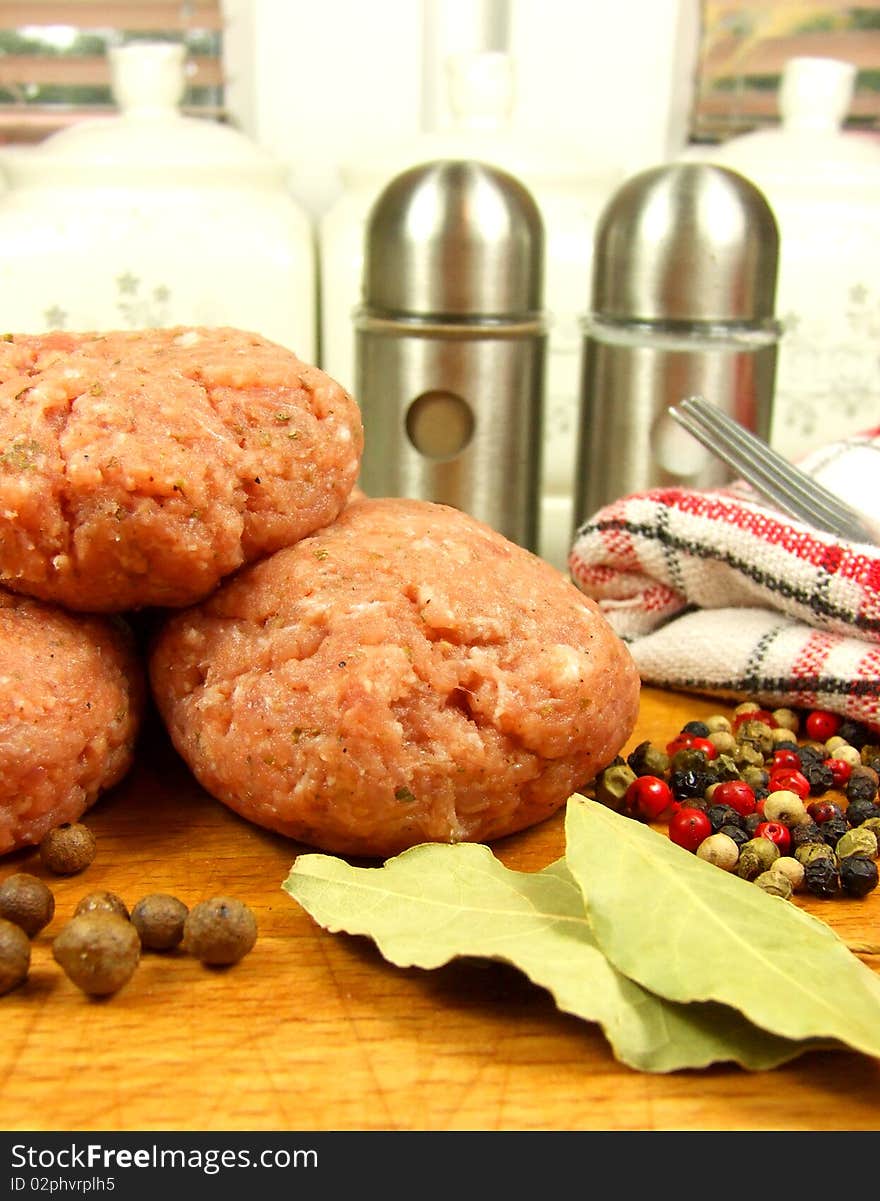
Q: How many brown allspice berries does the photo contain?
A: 7